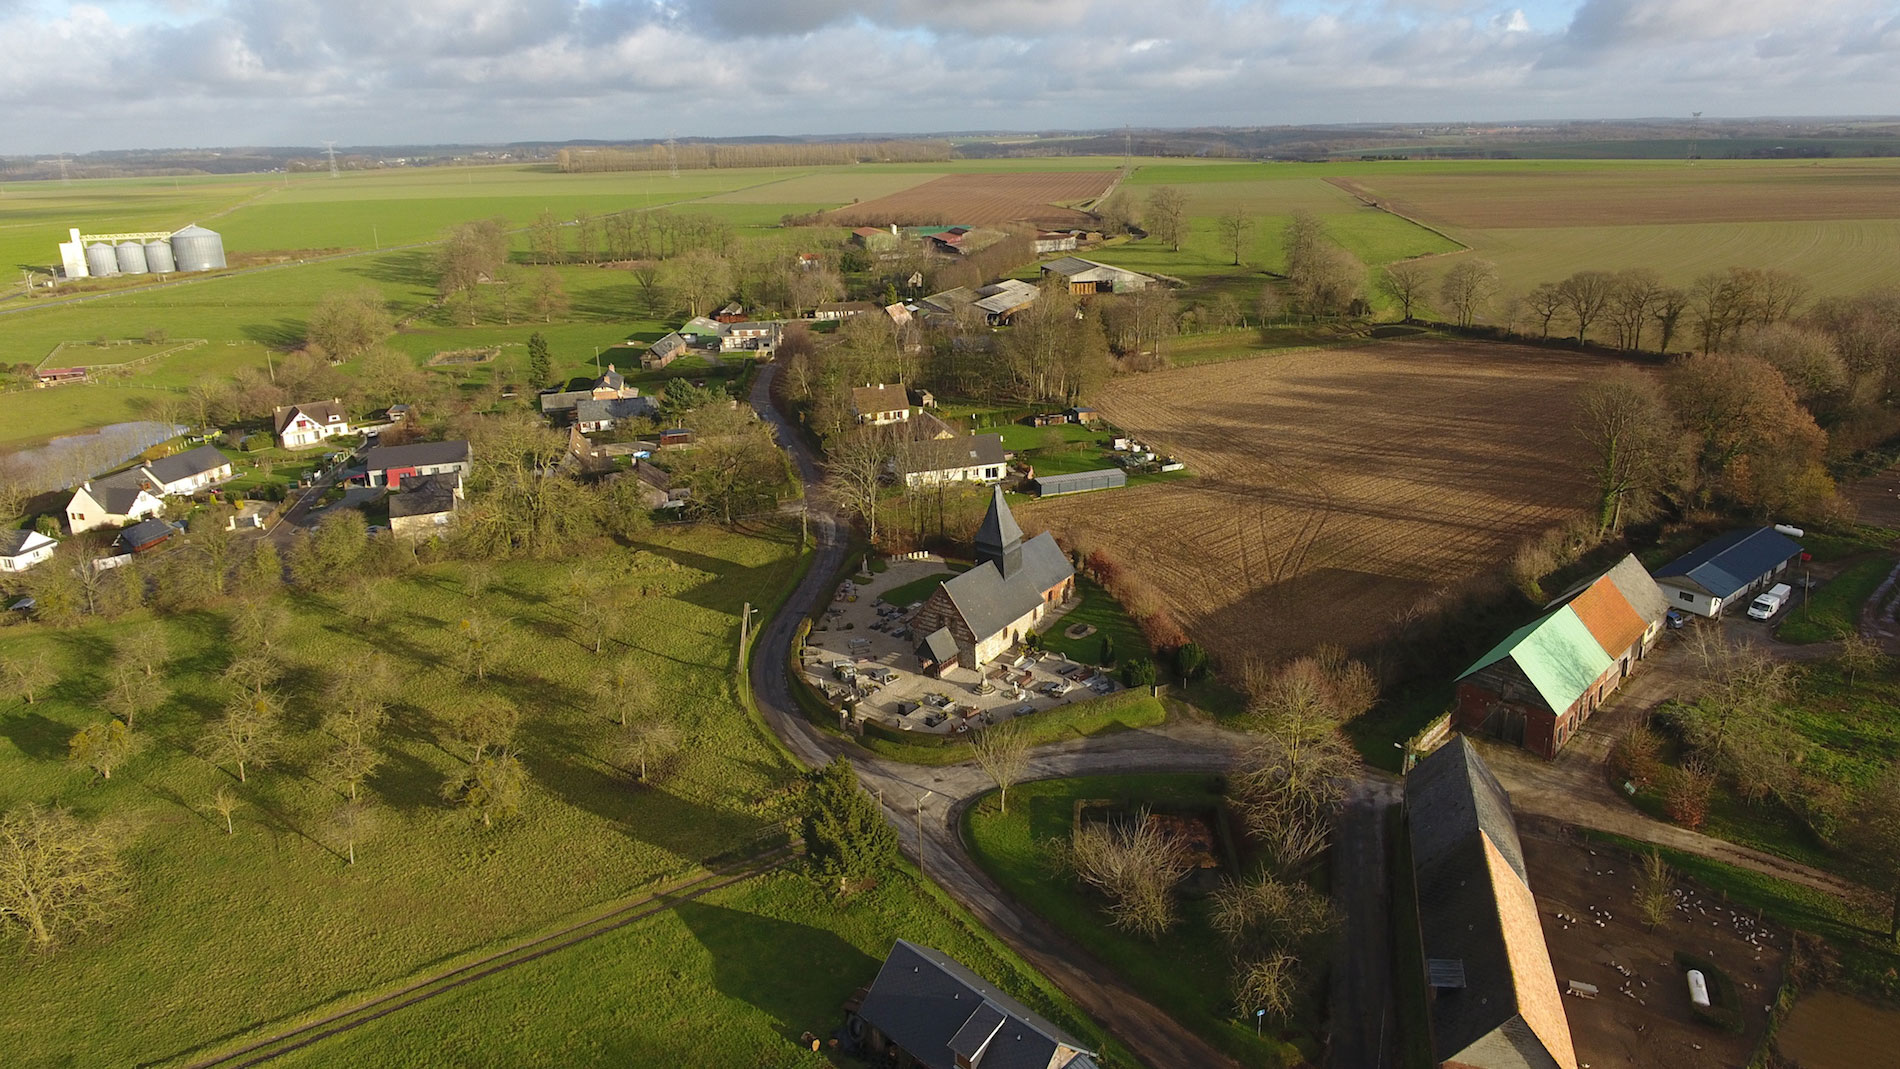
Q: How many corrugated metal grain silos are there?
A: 4